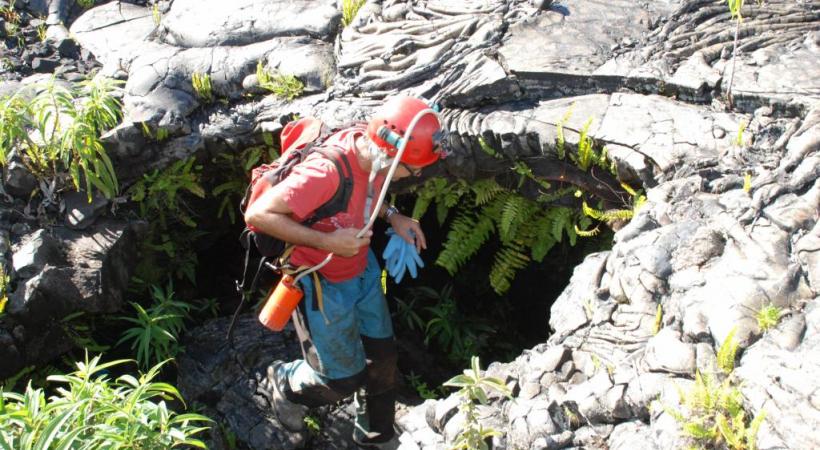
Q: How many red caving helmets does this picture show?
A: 1